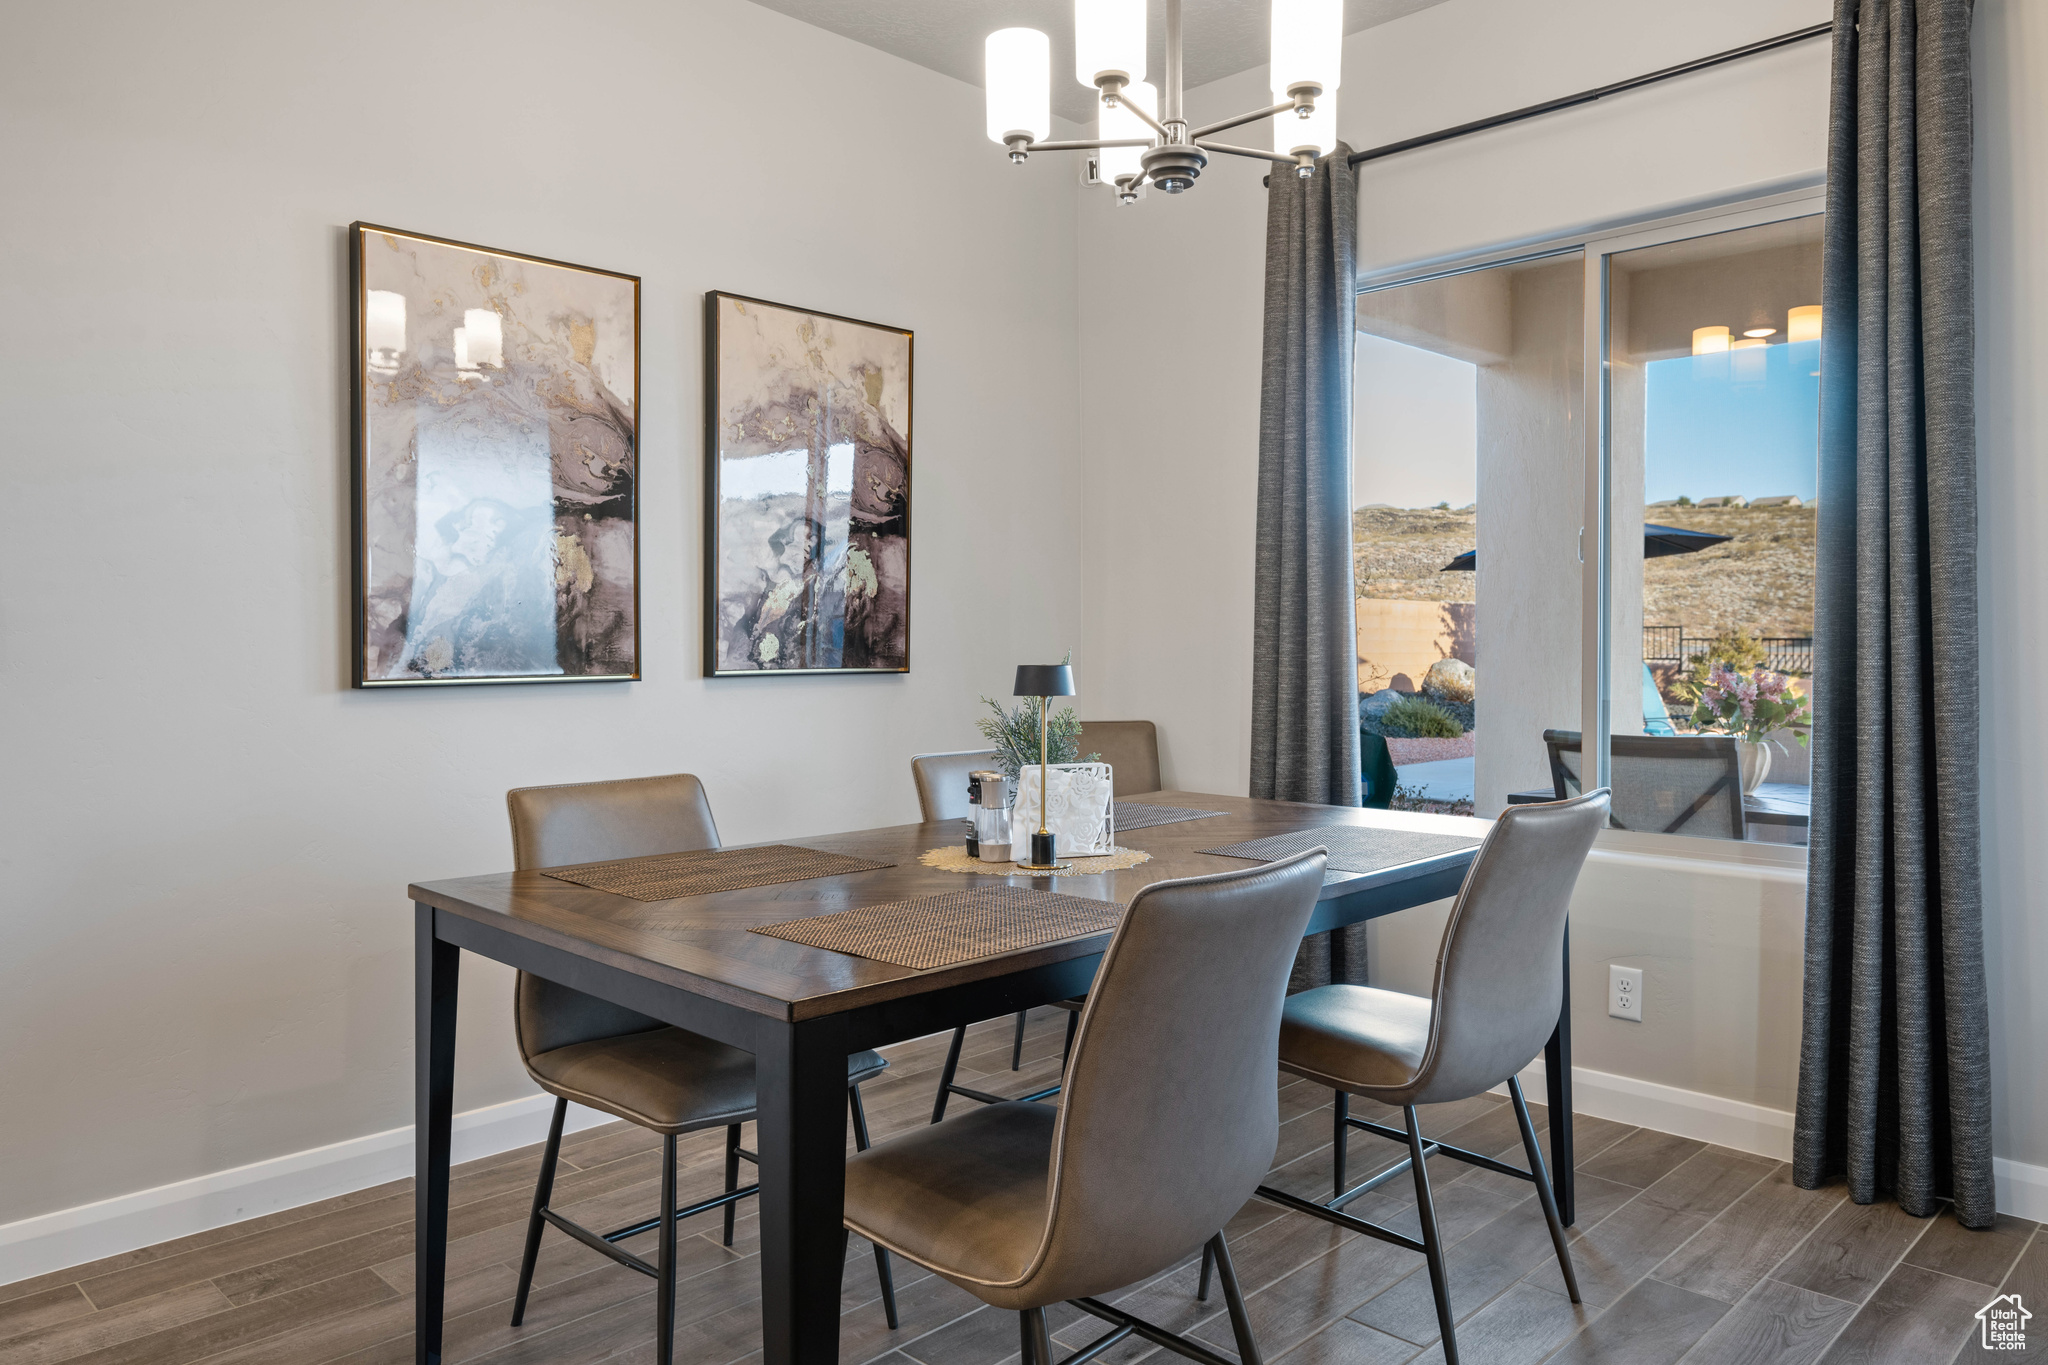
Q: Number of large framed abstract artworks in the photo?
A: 2